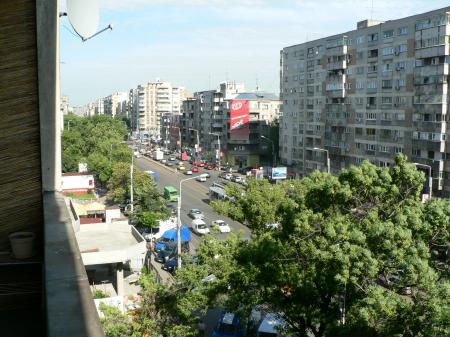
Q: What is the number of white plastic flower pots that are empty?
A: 1